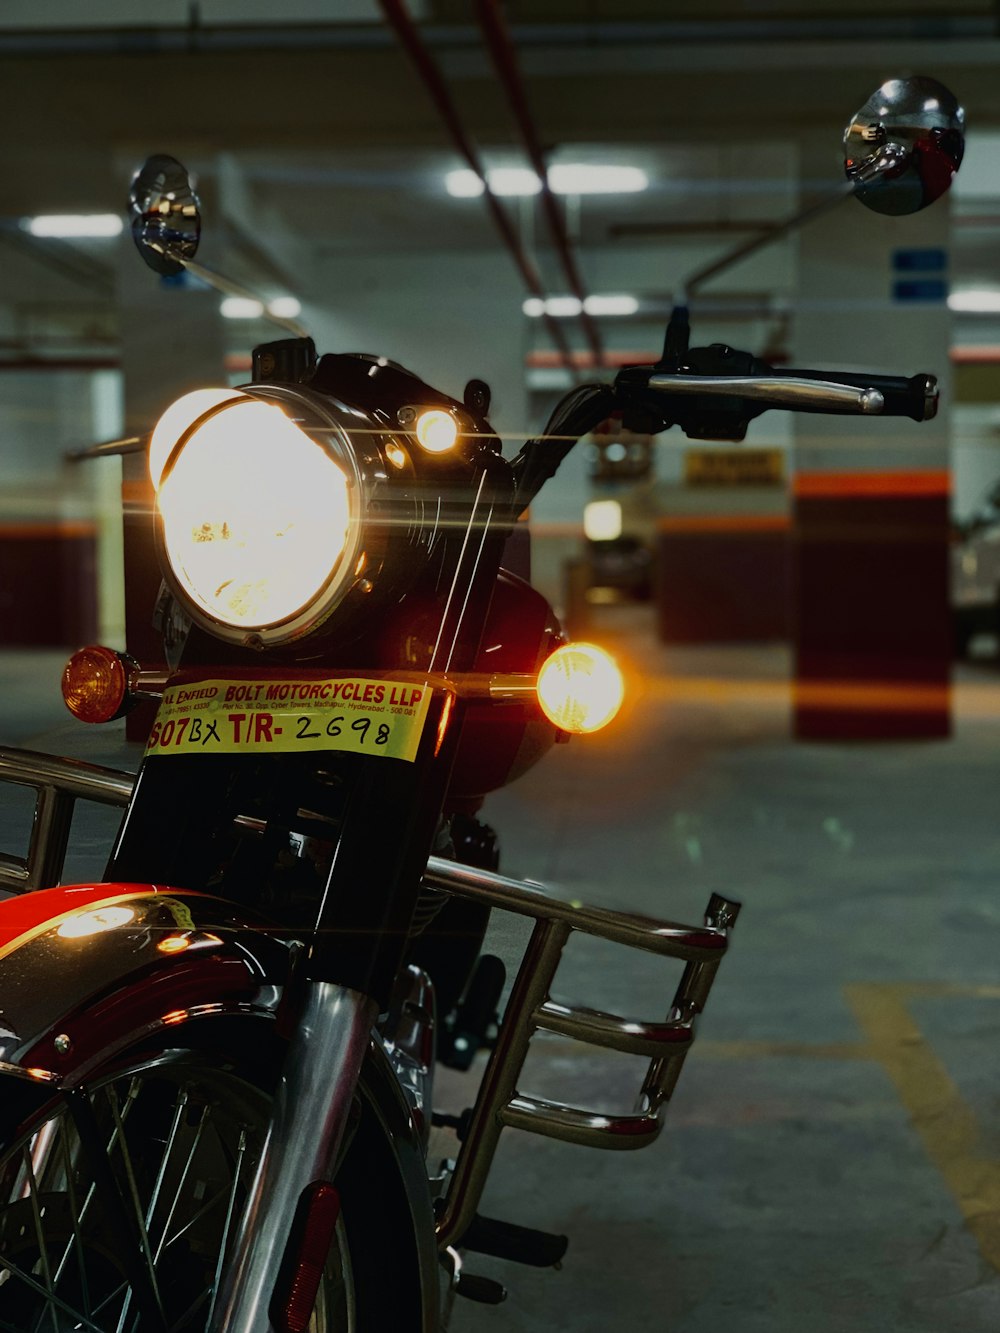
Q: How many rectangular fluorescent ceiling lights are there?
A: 5